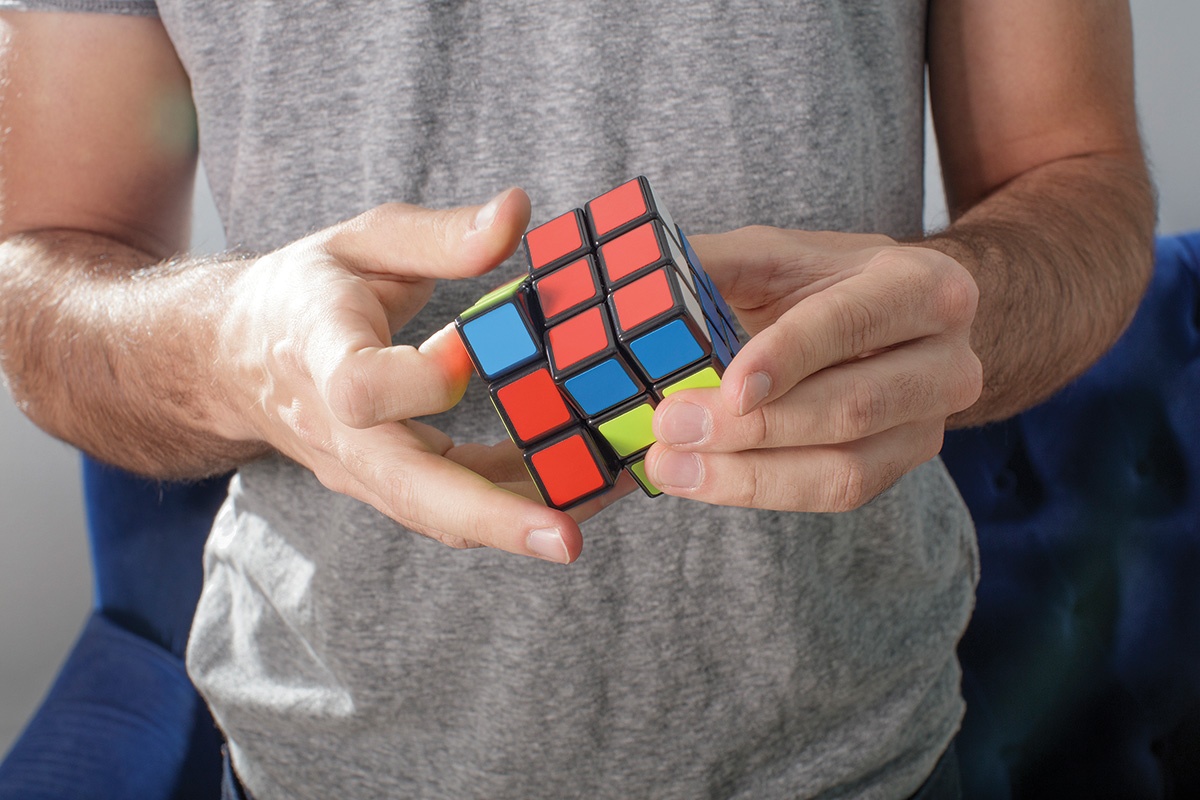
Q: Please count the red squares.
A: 8